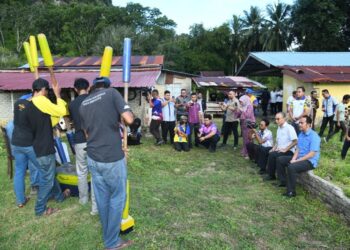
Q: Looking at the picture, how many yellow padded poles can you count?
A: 4